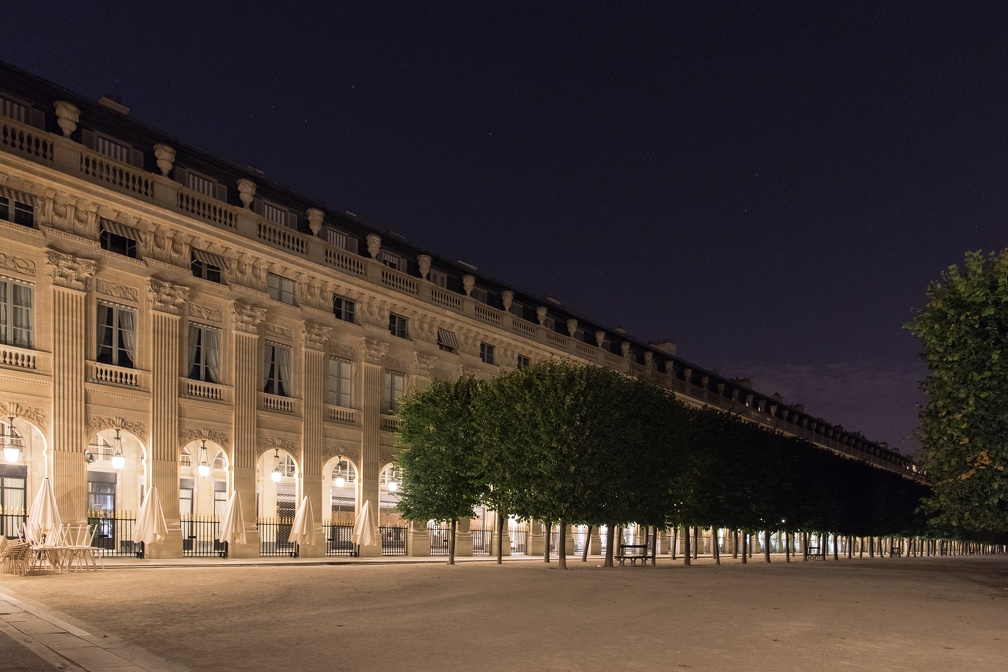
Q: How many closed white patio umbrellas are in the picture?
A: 5